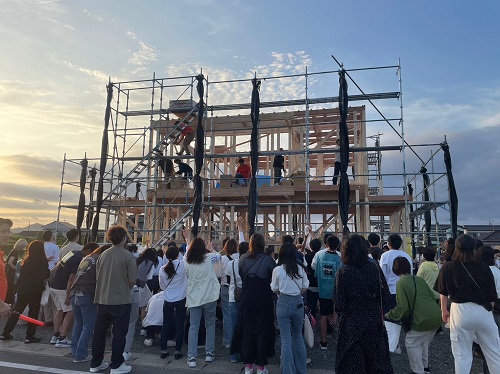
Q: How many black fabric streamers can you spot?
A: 9